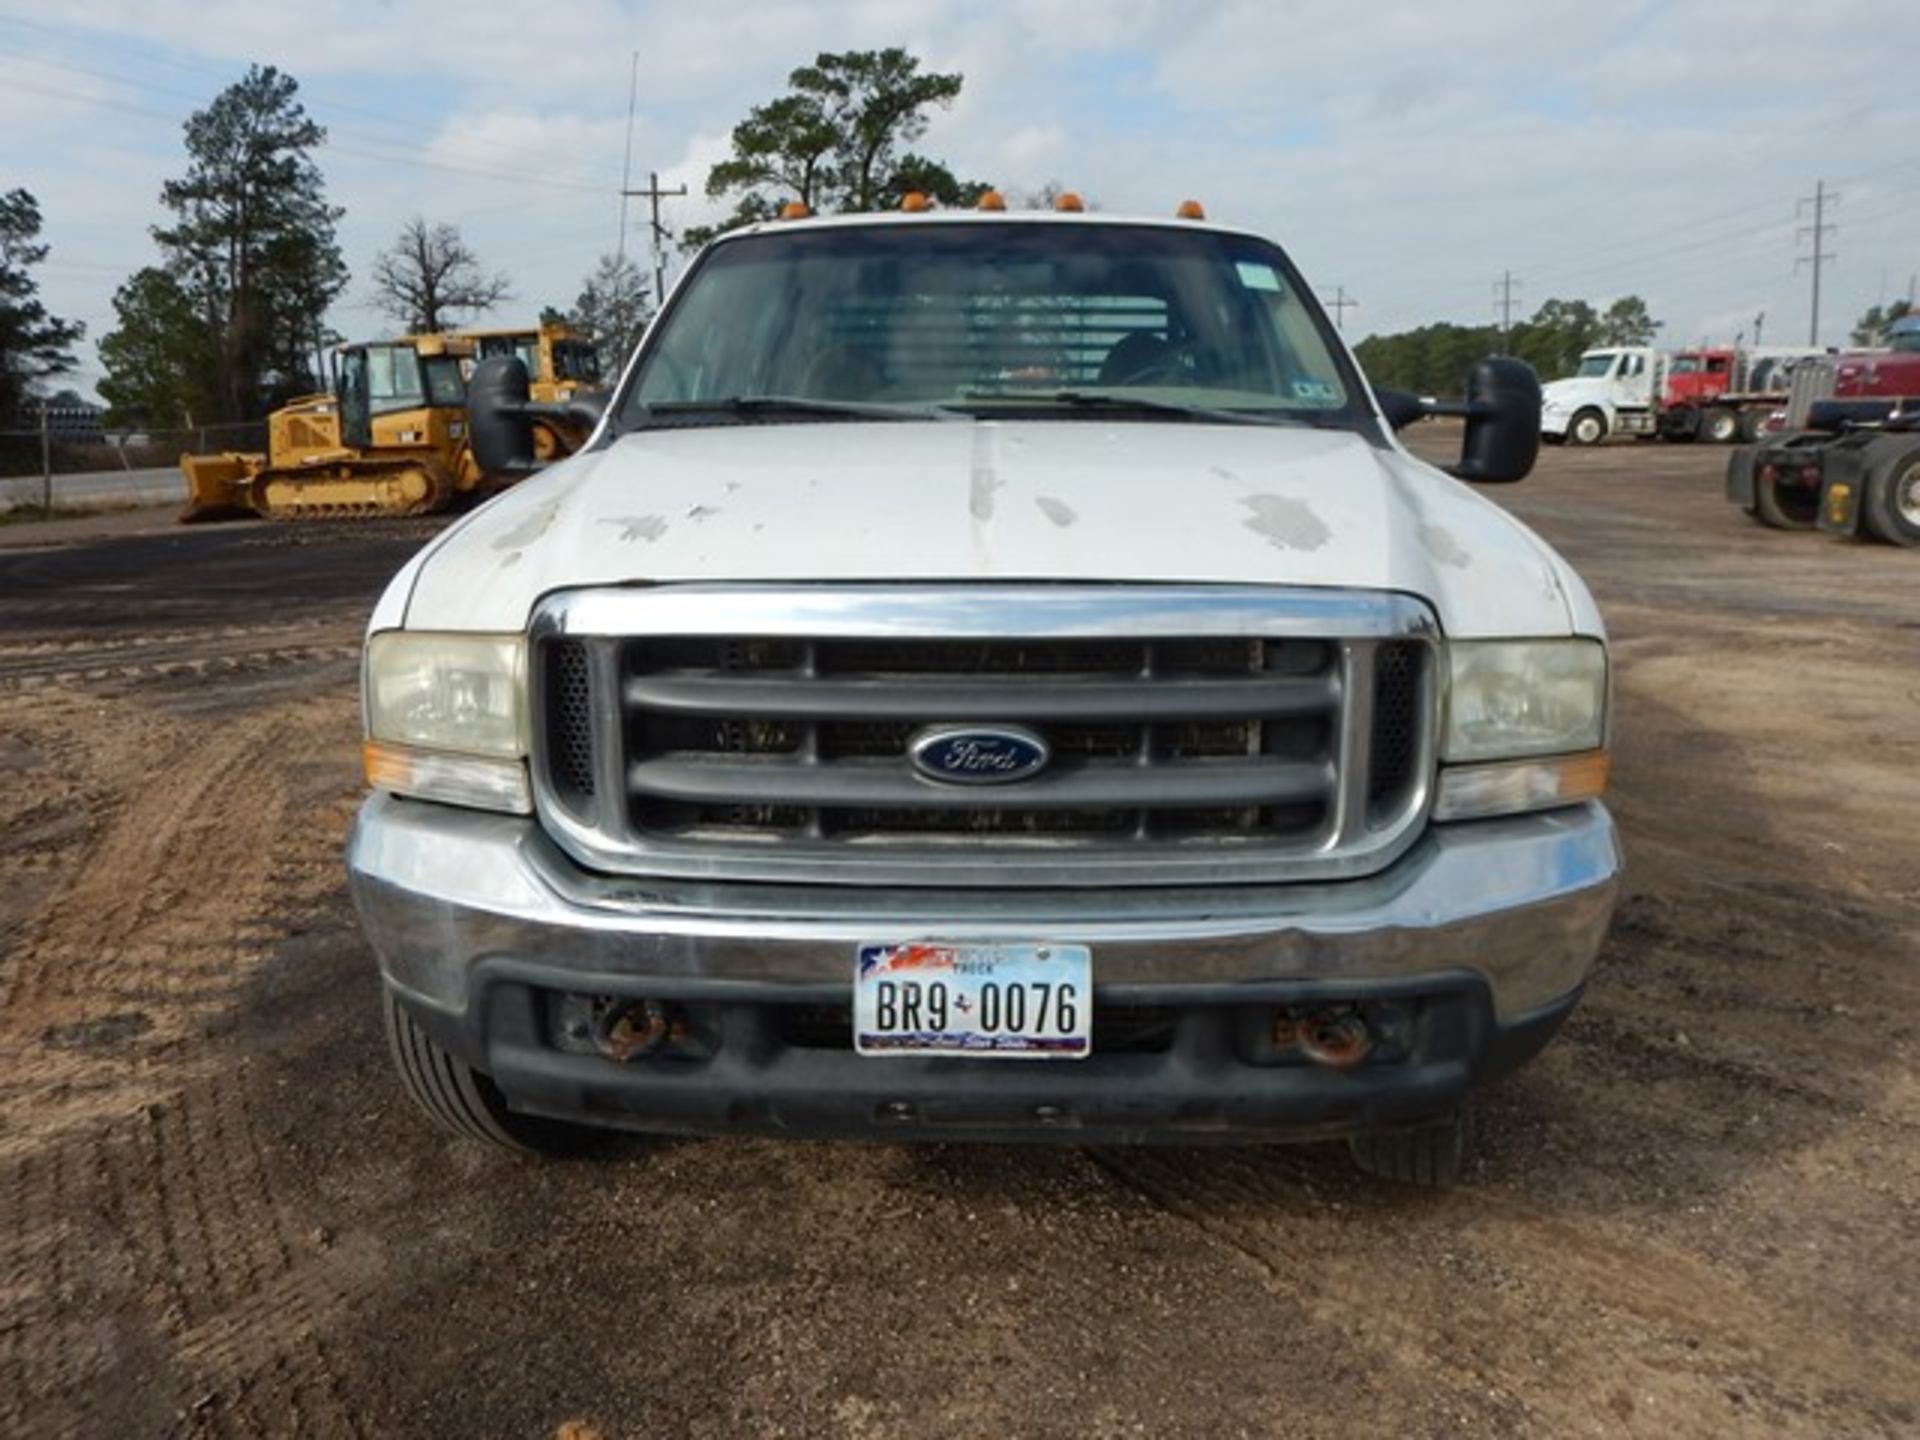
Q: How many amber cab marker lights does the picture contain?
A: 5